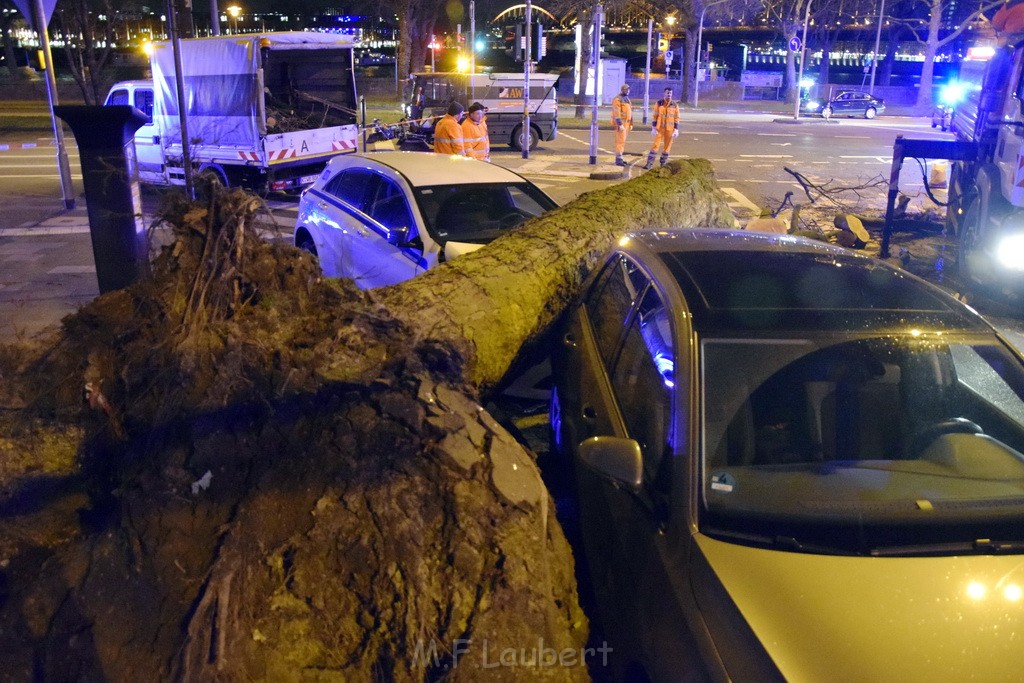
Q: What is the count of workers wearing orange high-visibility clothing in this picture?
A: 4